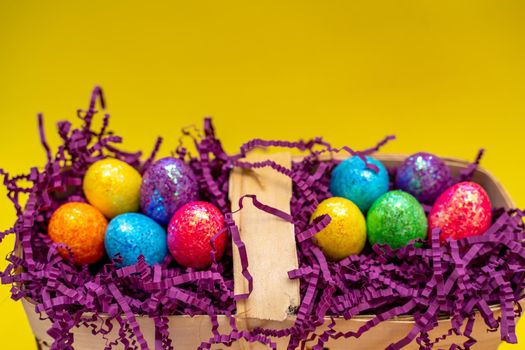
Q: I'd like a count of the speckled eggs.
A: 10